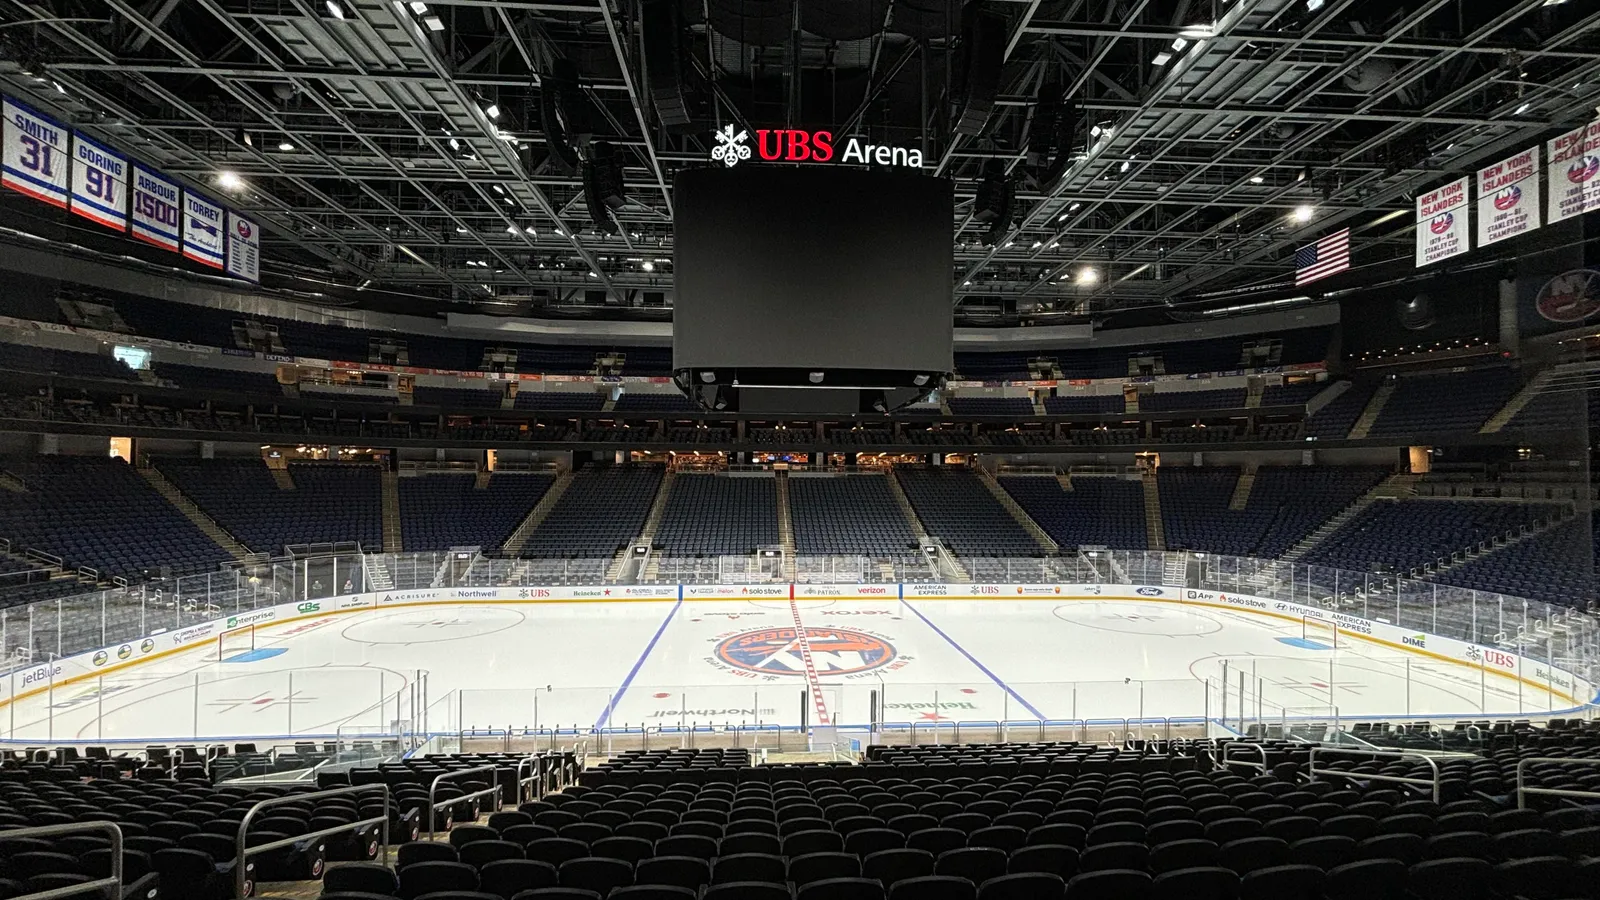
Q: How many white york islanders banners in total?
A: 3